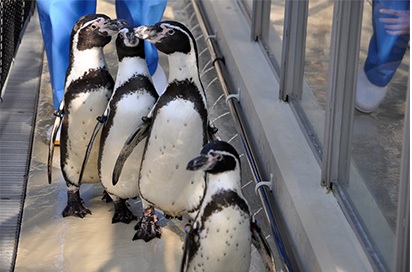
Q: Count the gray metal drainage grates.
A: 1